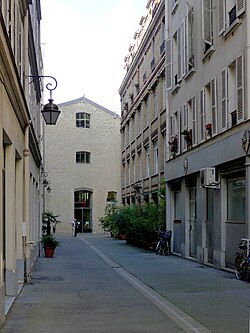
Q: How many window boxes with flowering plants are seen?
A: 3